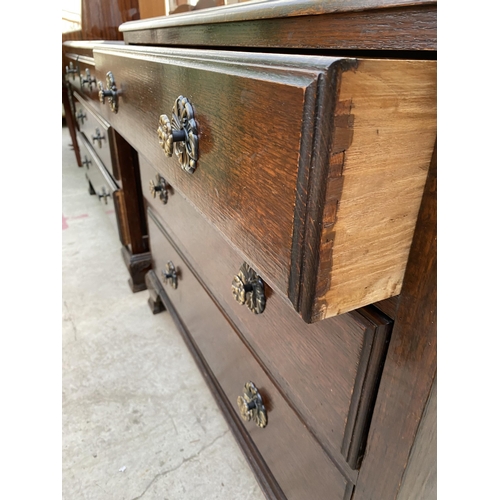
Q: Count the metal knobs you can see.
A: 12